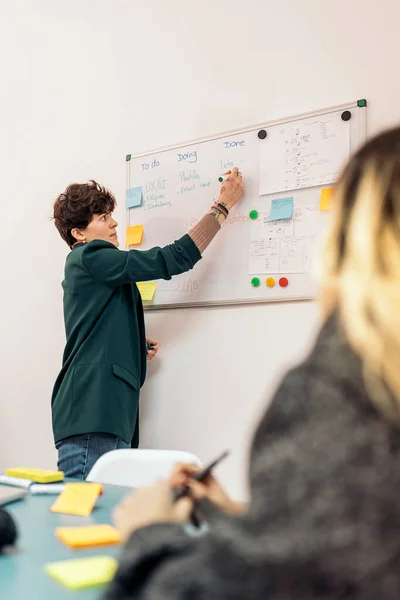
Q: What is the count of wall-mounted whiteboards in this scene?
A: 1